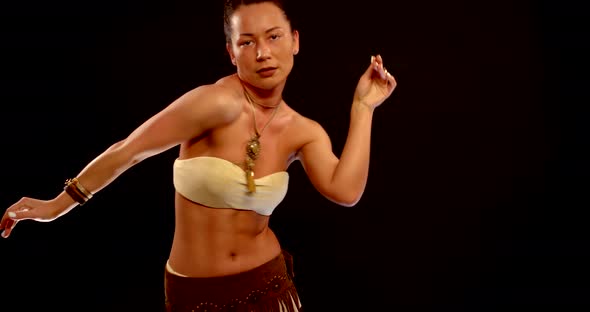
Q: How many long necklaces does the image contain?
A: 1